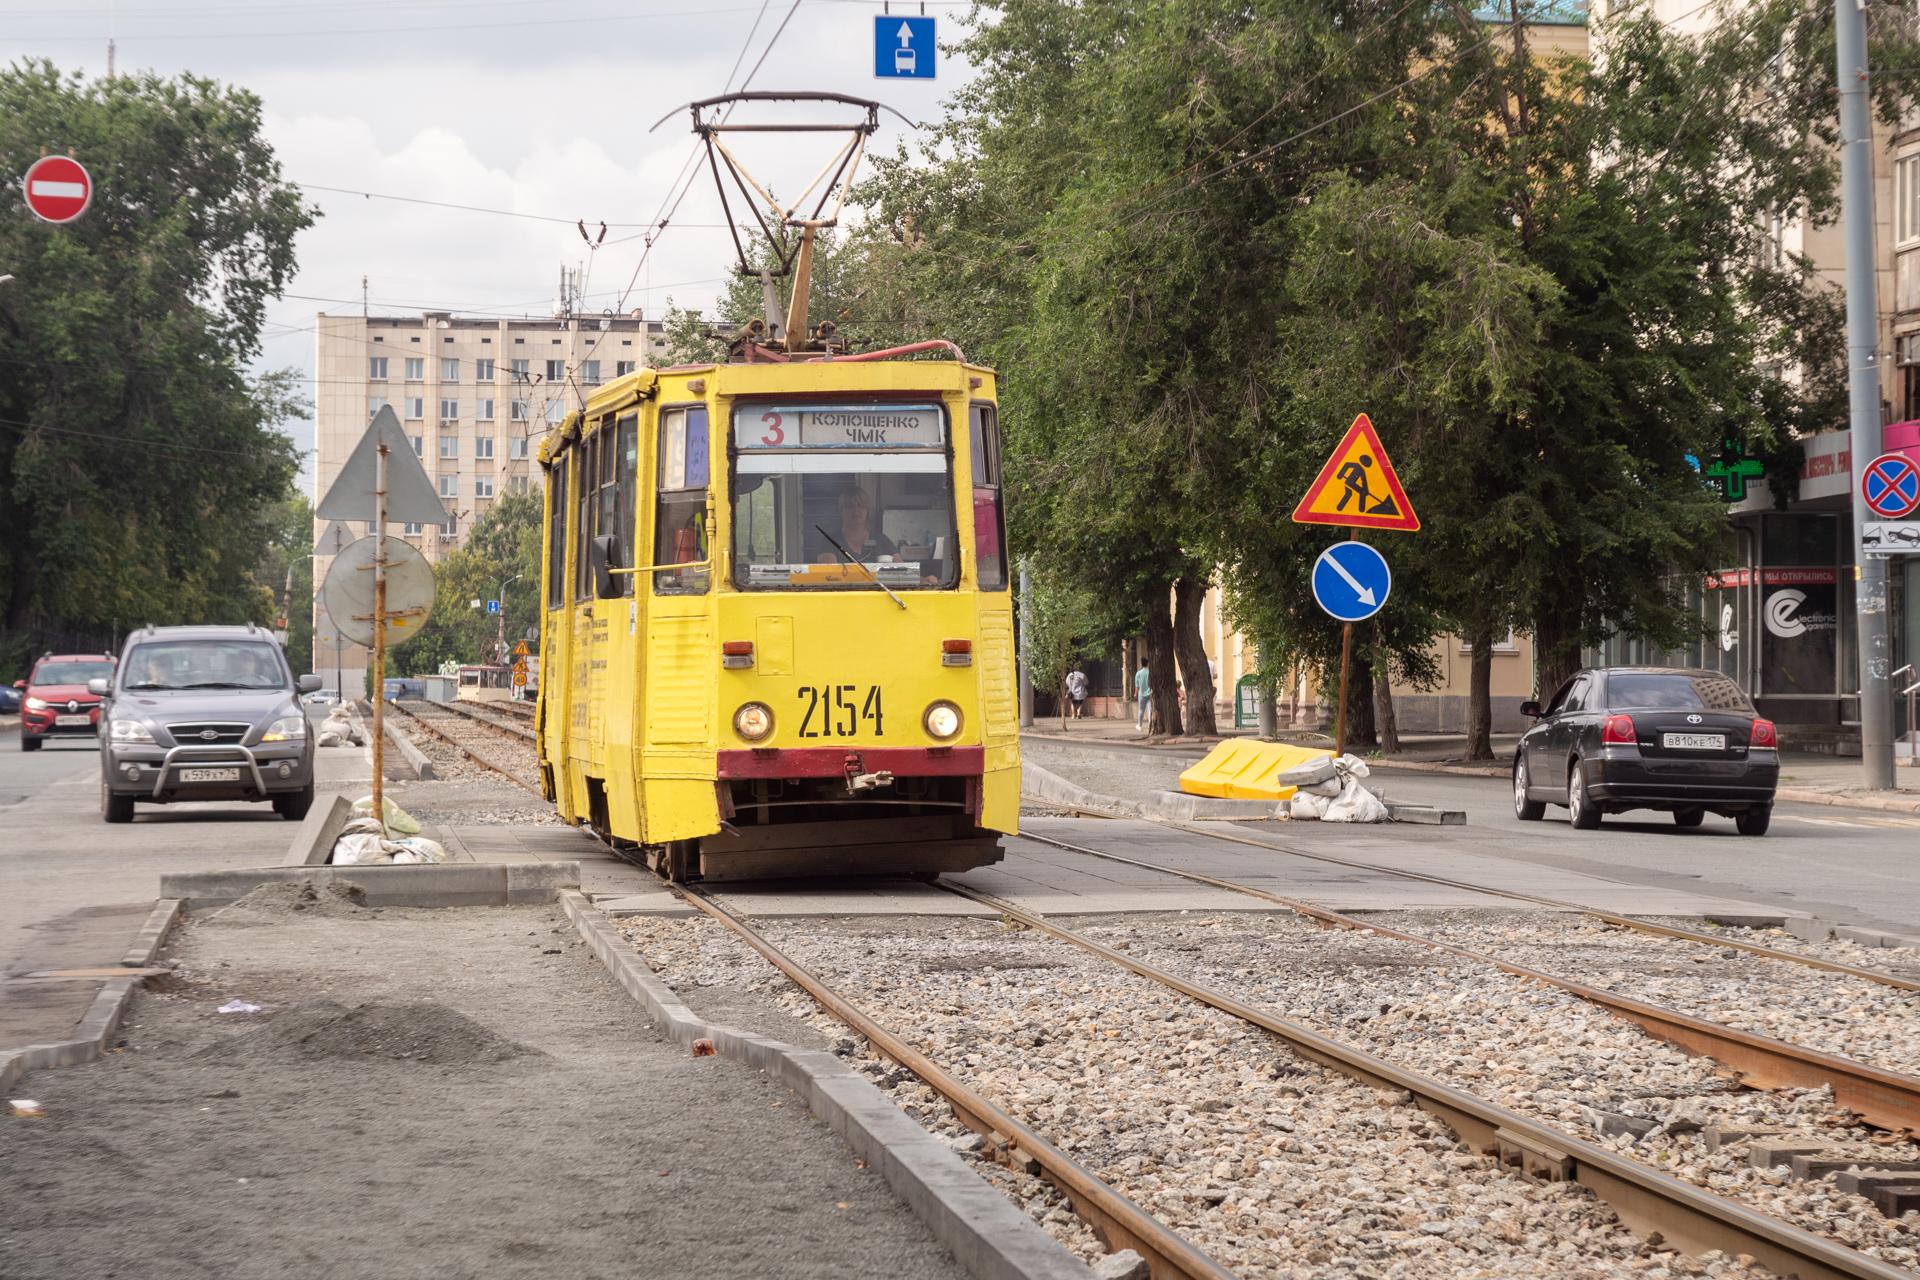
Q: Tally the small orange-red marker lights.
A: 2